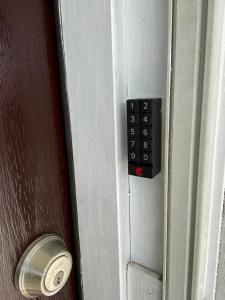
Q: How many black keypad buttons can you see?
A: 10